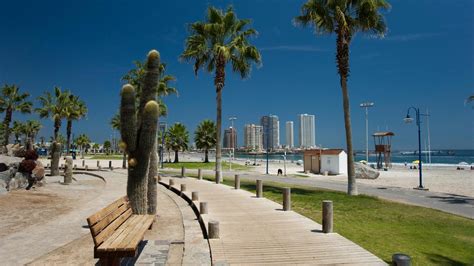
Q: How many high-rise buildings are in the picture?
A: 5